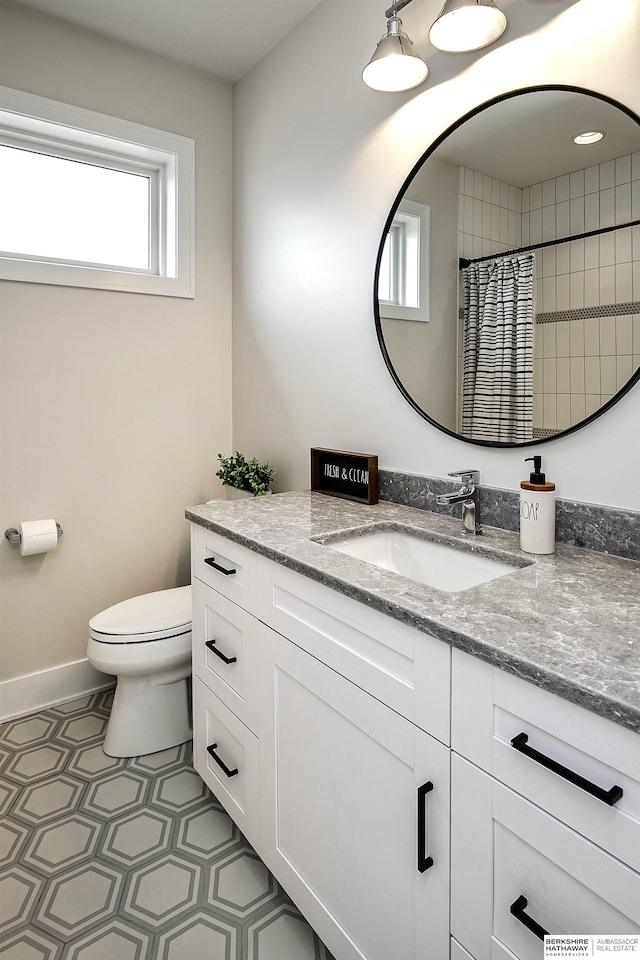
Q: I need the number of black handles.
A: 6